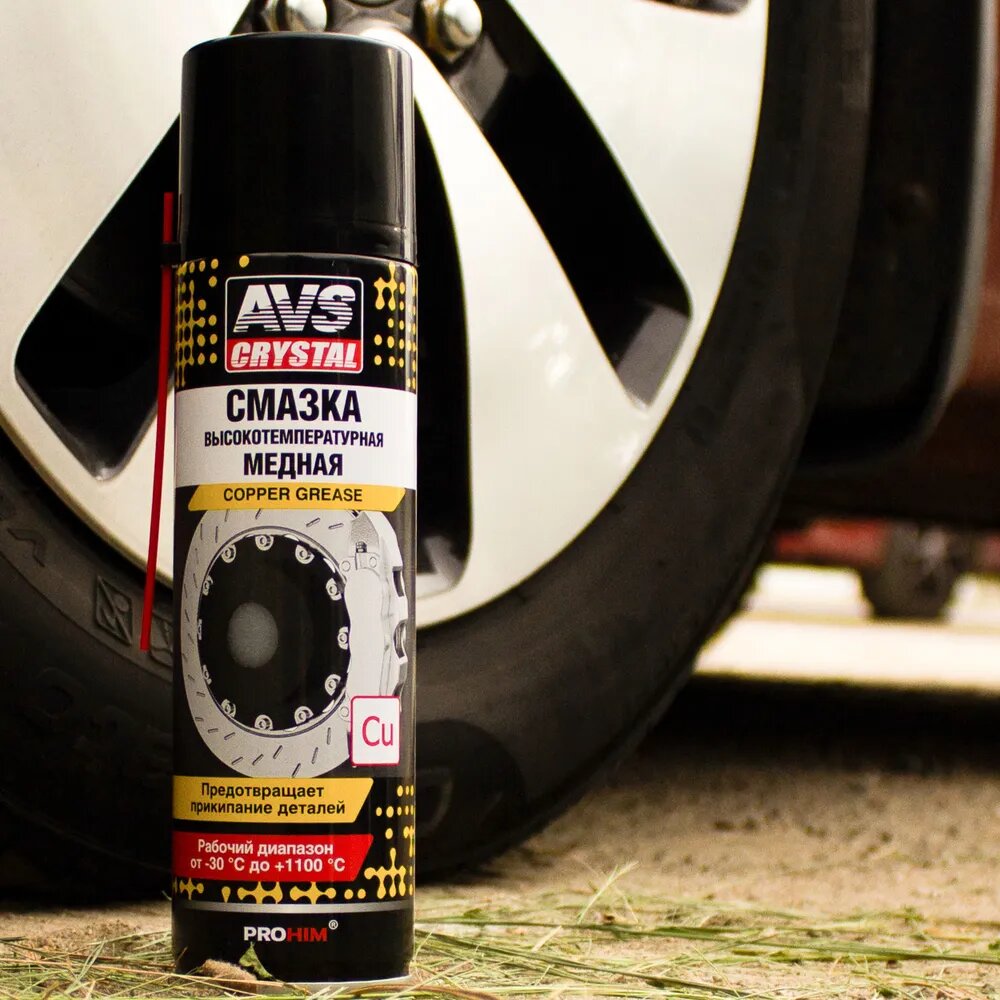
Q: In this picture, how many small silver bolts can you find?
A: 12